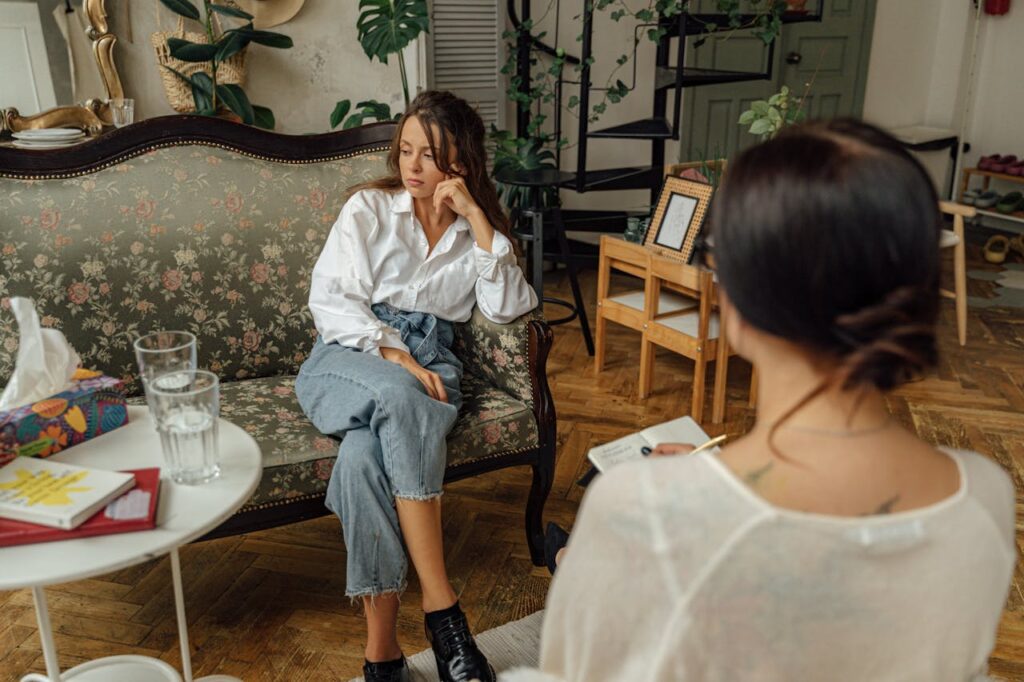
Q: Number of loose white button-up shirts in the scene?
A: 1